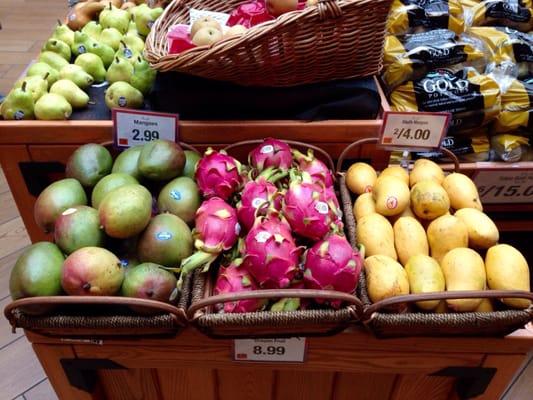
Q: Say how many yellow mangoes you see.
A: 15